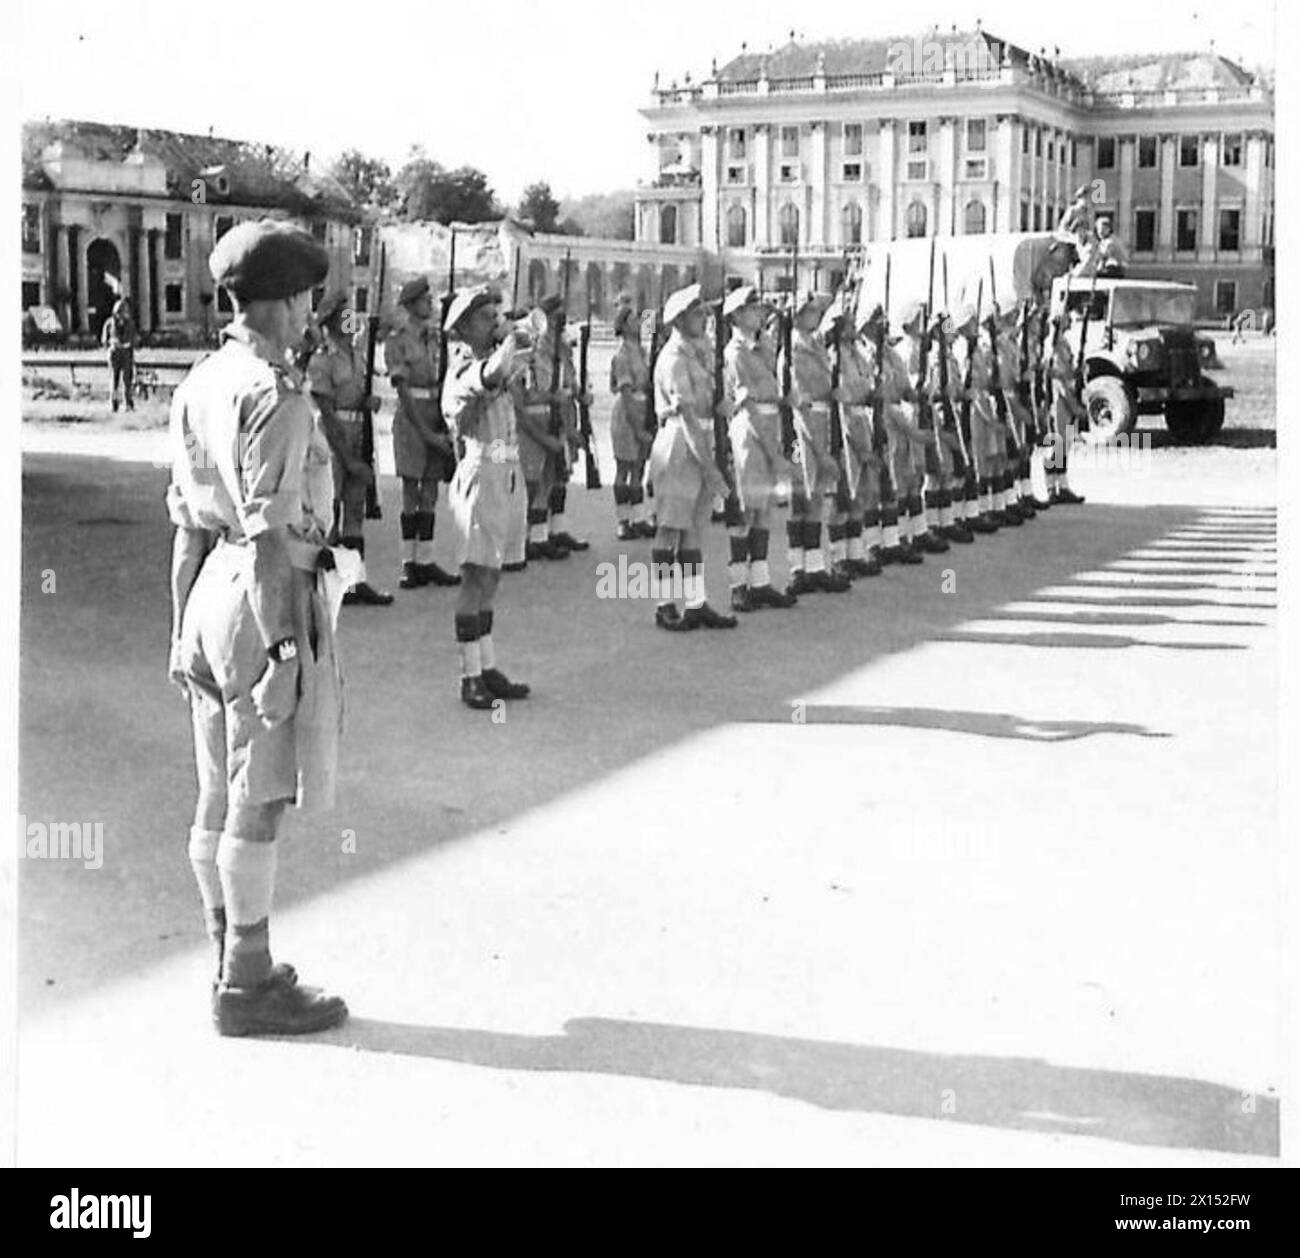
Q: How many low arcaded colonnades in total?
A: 1